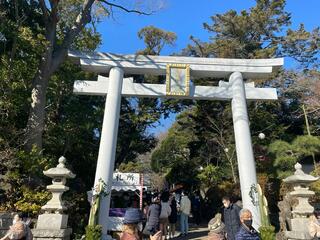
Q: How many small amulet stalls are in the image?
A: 1